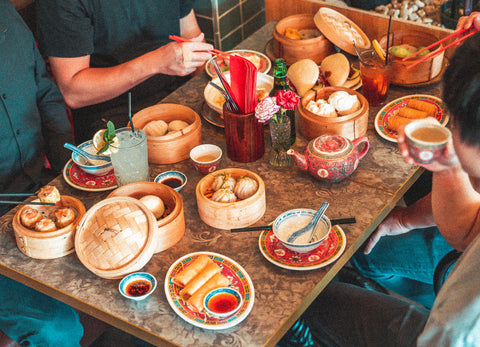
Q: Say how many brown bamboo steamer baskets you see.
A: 7